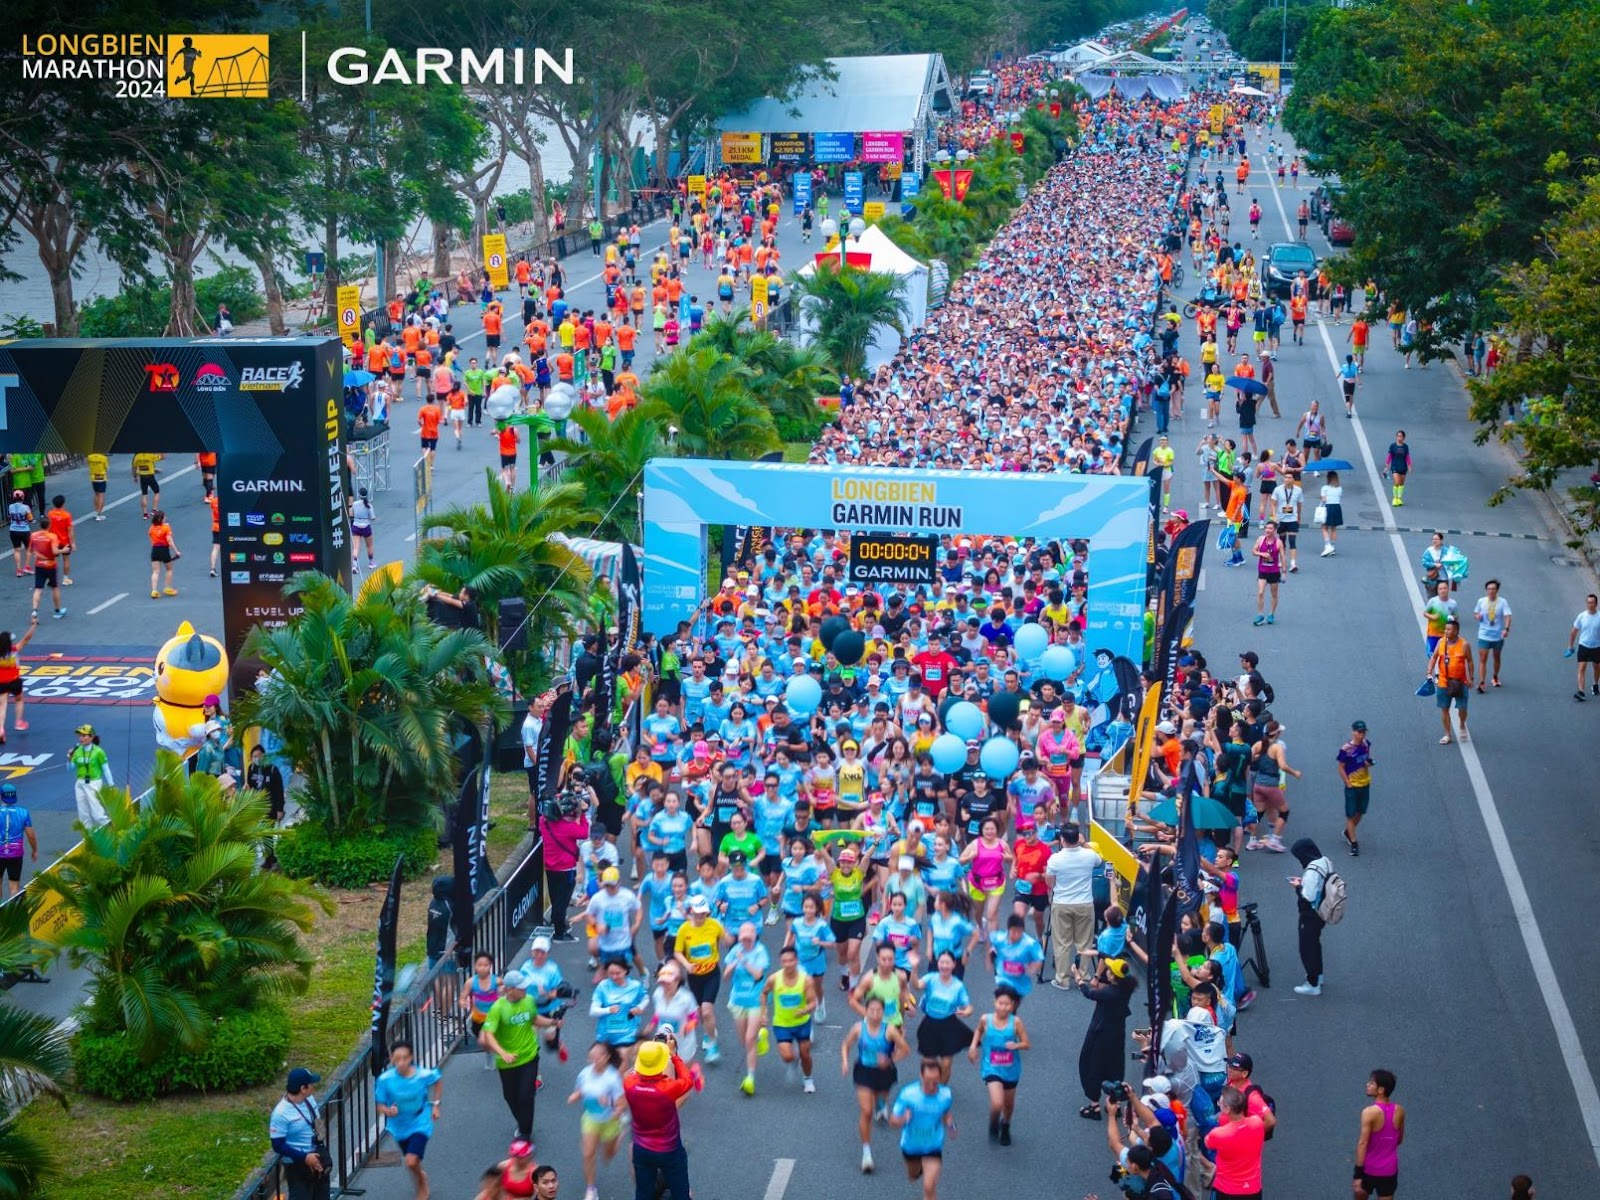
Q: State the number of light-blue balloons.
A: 6